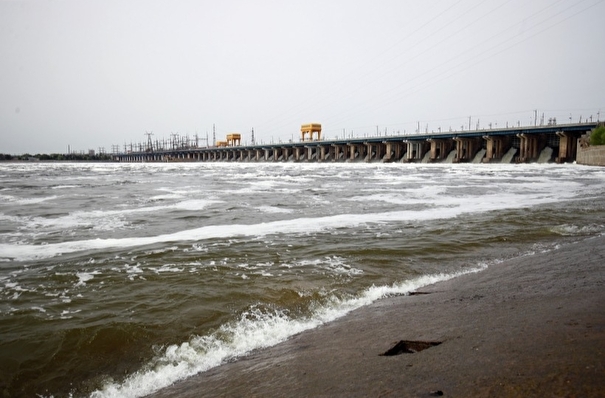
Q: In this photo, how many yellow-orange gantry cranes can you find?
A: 2